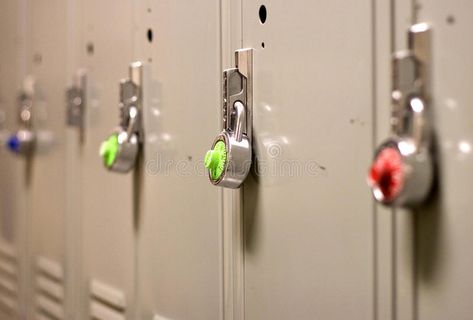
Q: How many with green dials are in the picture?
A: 2